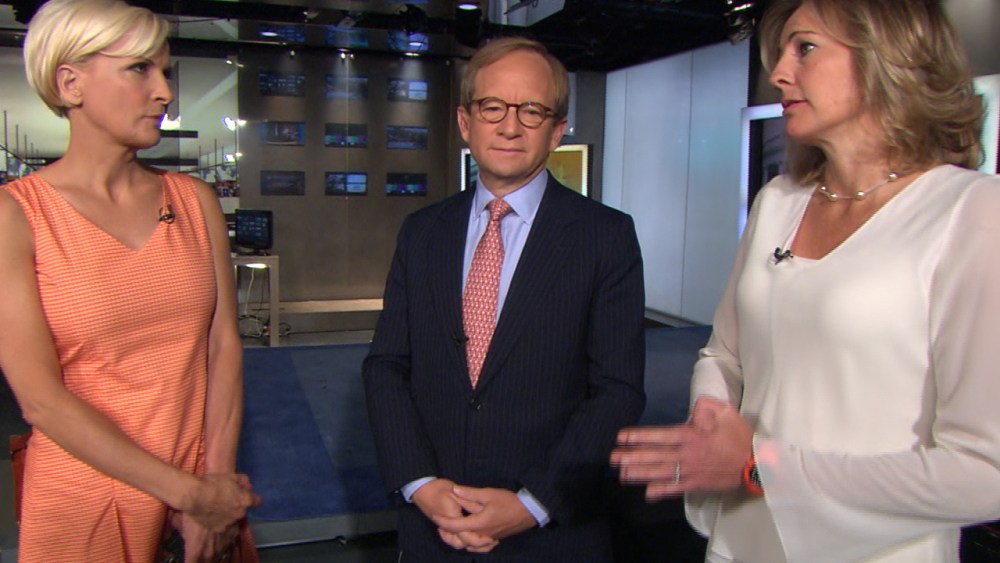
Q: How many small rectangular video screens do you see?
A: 9